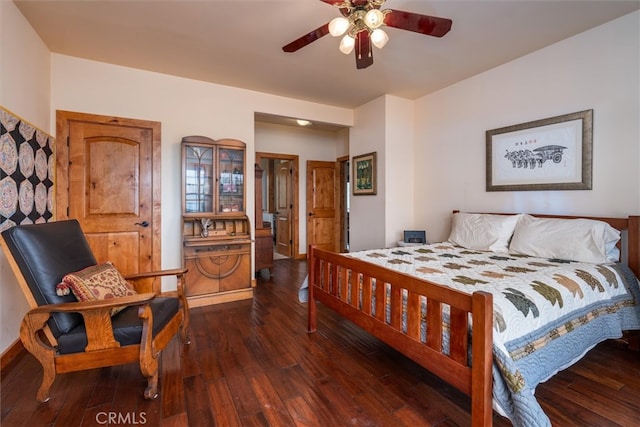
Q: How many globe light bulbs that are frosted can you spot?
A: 4